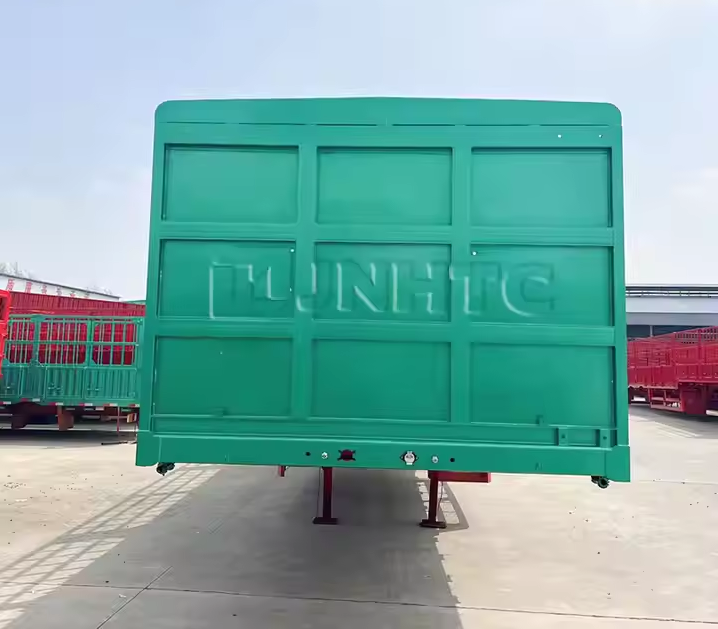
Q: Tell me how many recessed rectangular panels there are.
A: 9